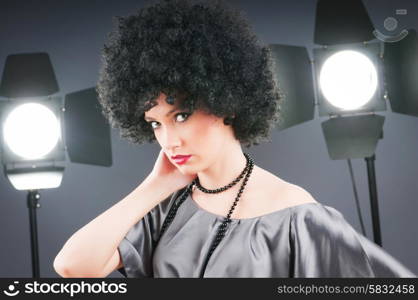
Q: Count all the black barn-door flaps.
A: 7